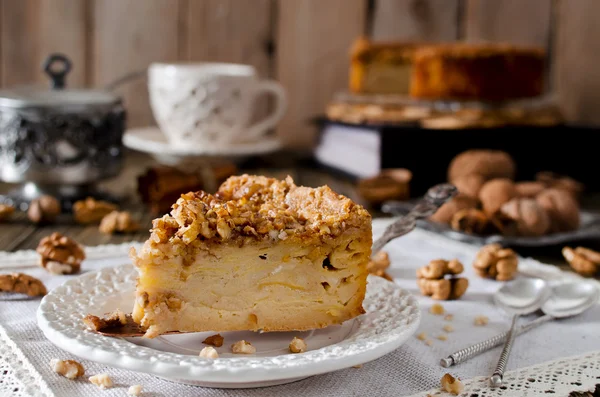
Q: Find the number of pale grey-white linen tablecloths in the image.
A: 1